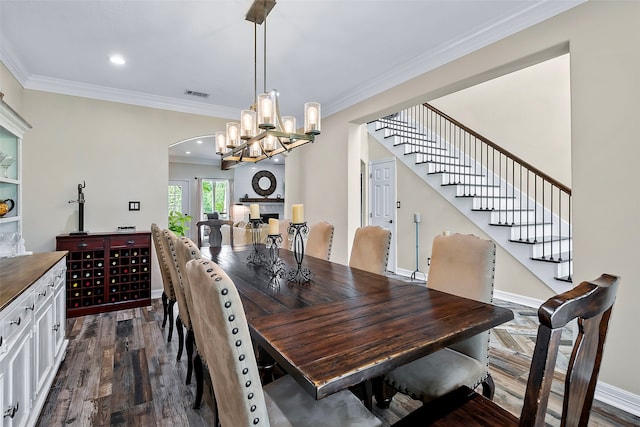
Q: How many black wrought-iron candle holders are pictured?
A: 3